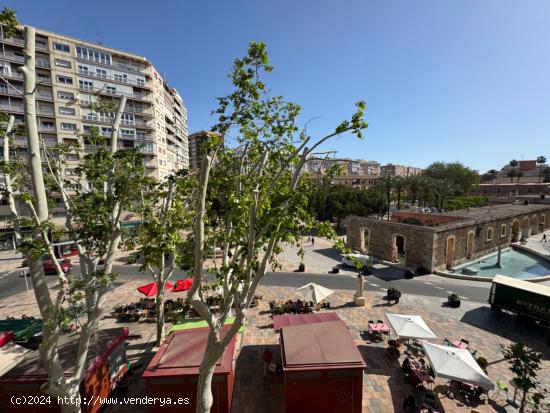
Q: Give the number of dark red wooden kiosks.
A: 3